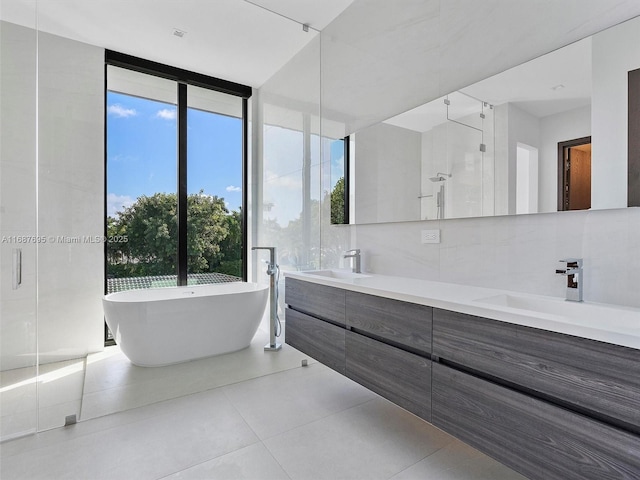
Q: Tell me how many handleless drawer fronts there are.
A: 6